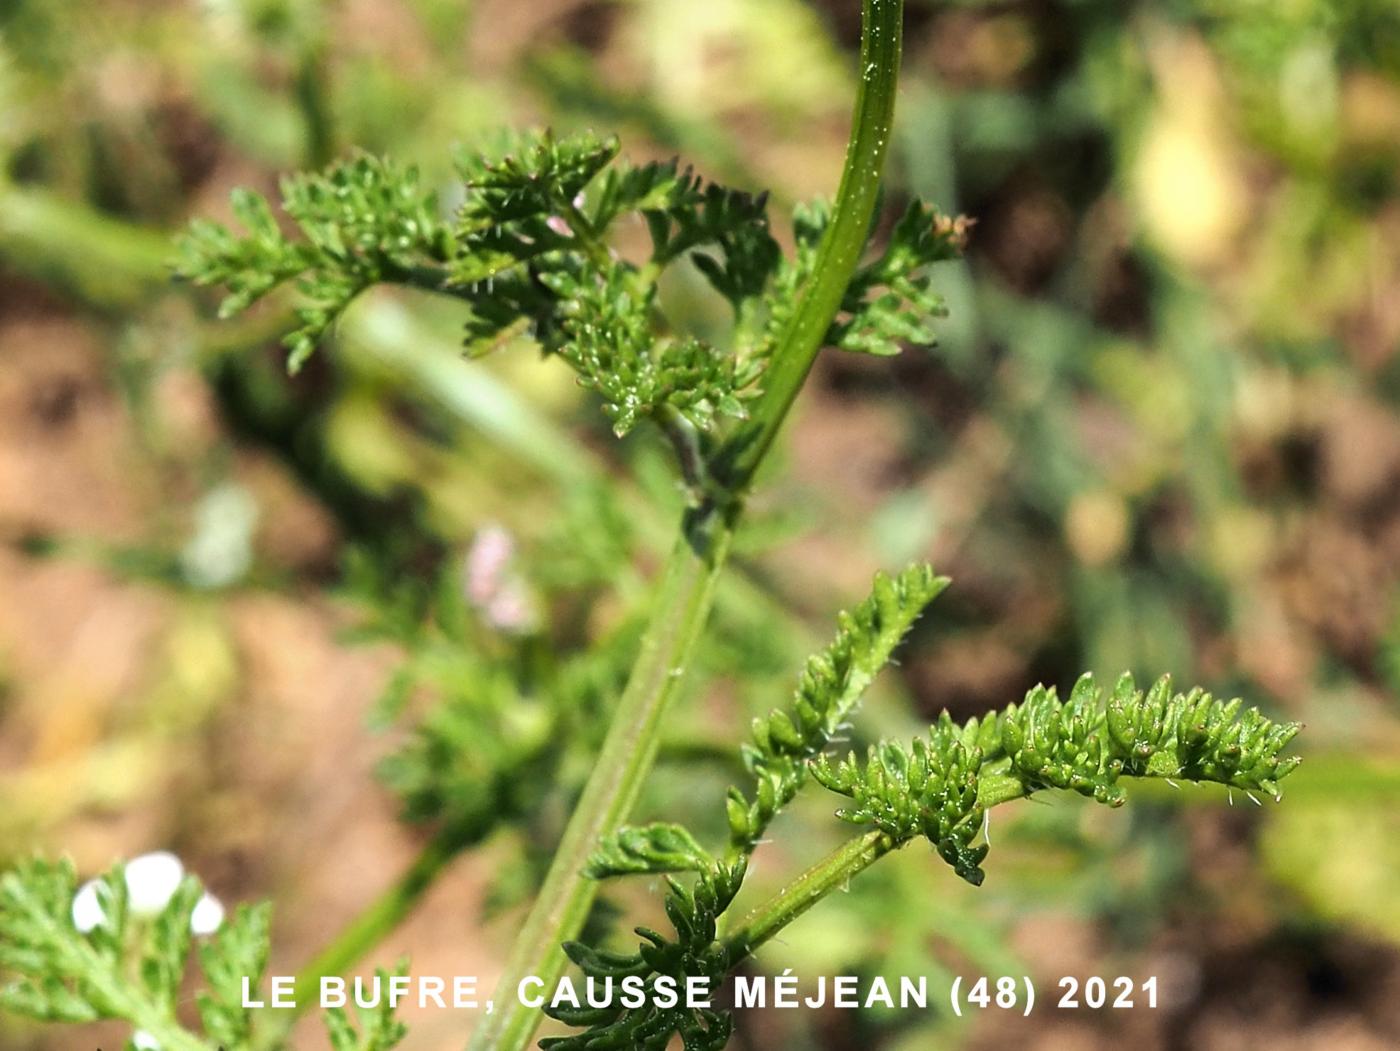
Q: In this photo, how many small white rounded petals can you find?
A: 3